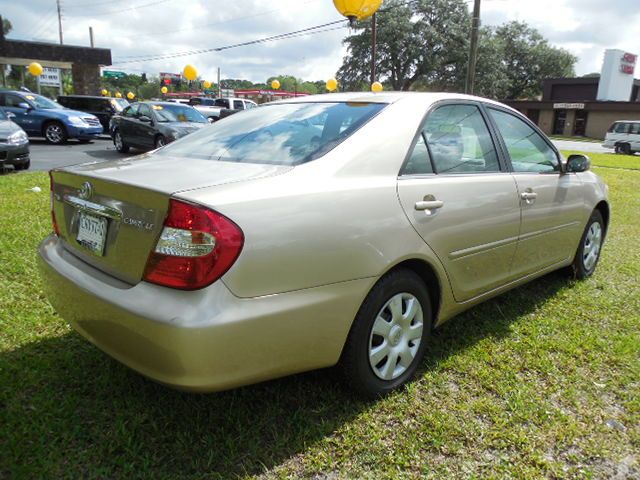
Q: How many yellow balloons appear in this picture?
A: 11